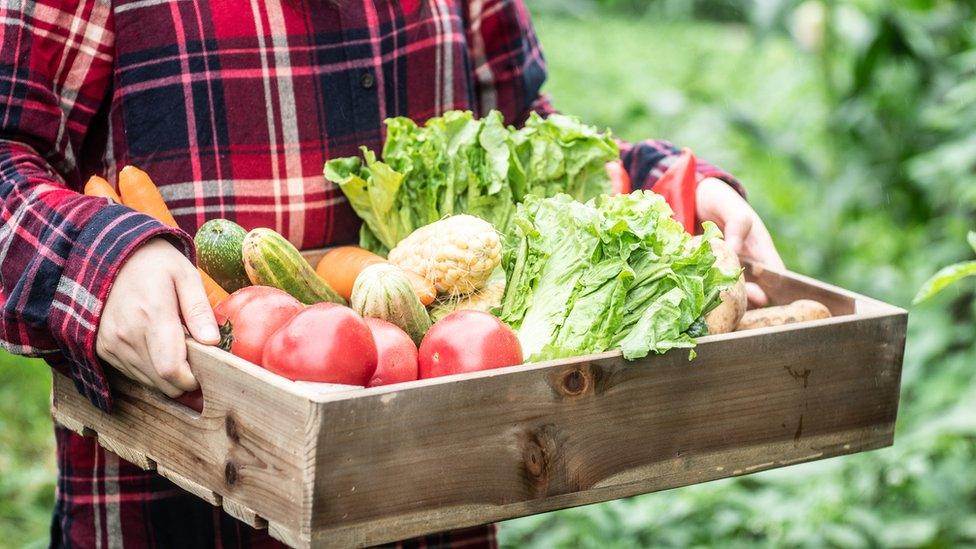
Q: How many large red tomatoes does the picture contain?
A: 4